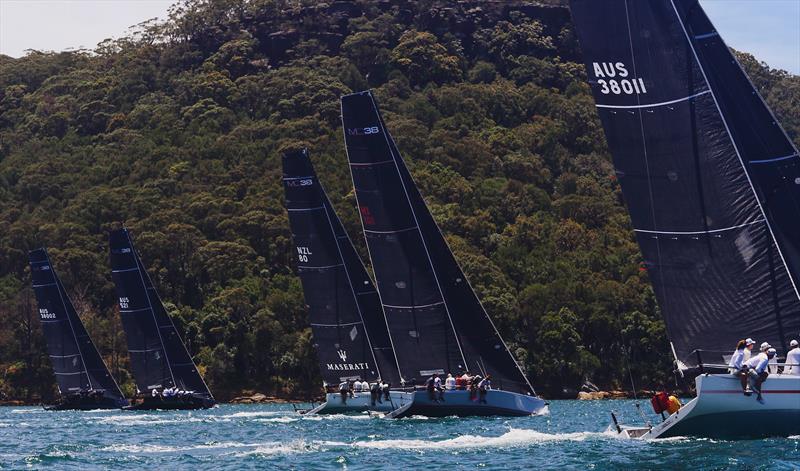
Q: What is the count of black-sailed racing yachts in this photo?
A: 5